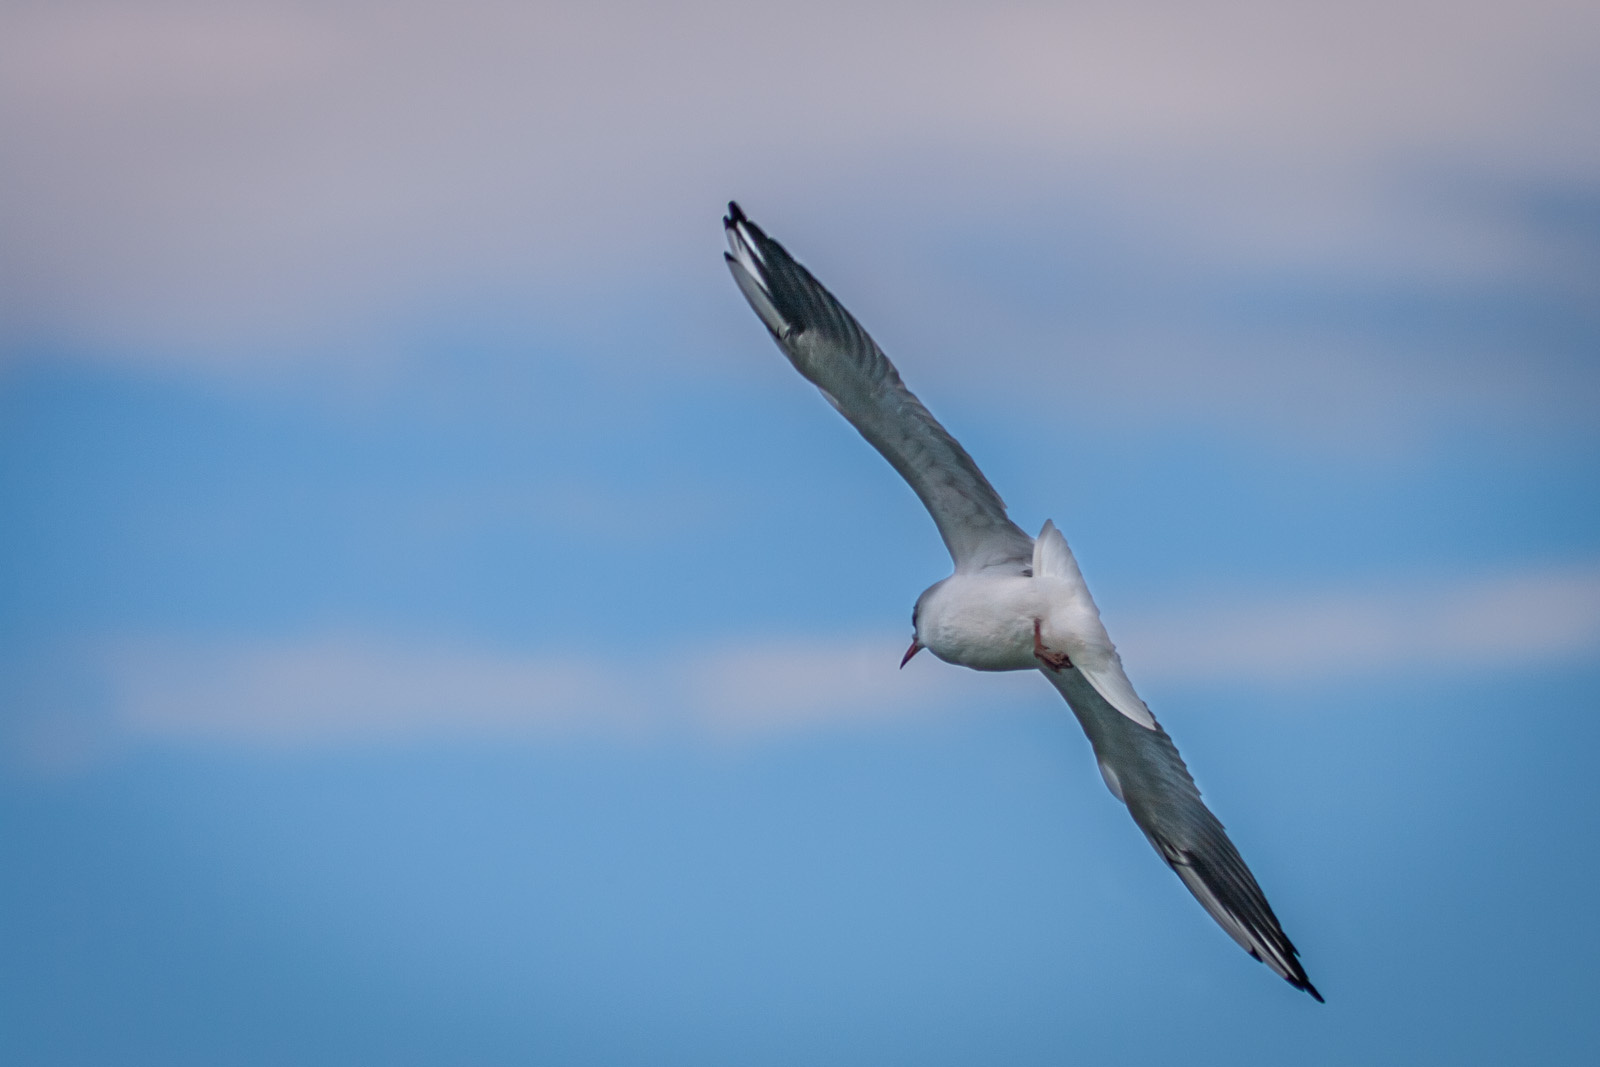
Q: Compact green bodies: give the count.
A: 0